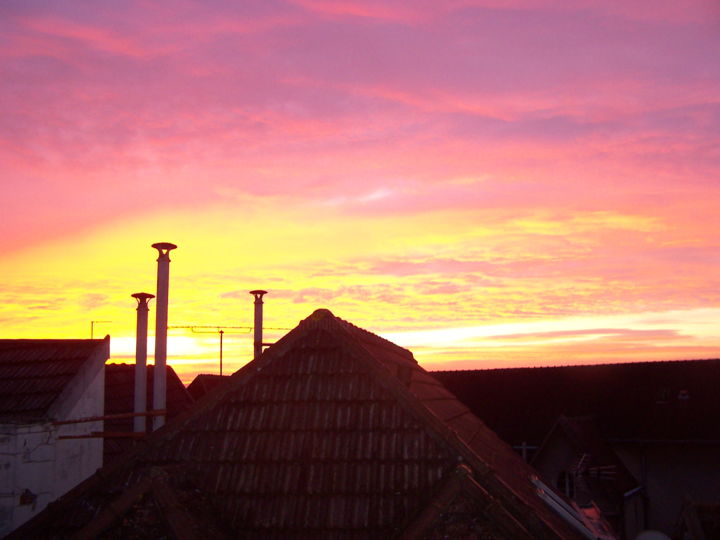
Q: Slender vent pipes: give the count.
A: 3